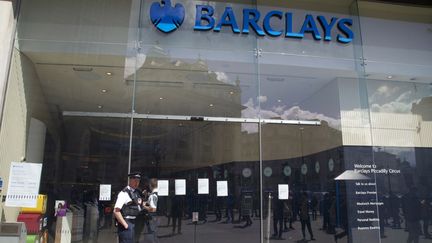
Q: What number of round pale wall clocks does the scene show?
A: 6